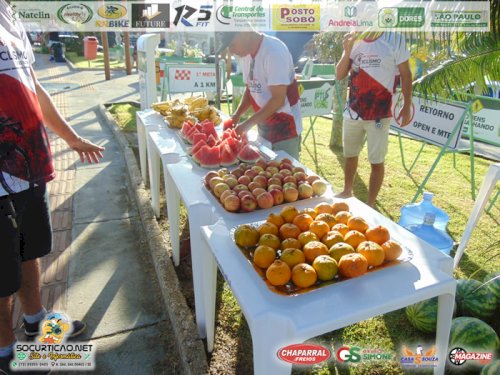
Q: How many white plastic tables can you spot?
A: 4